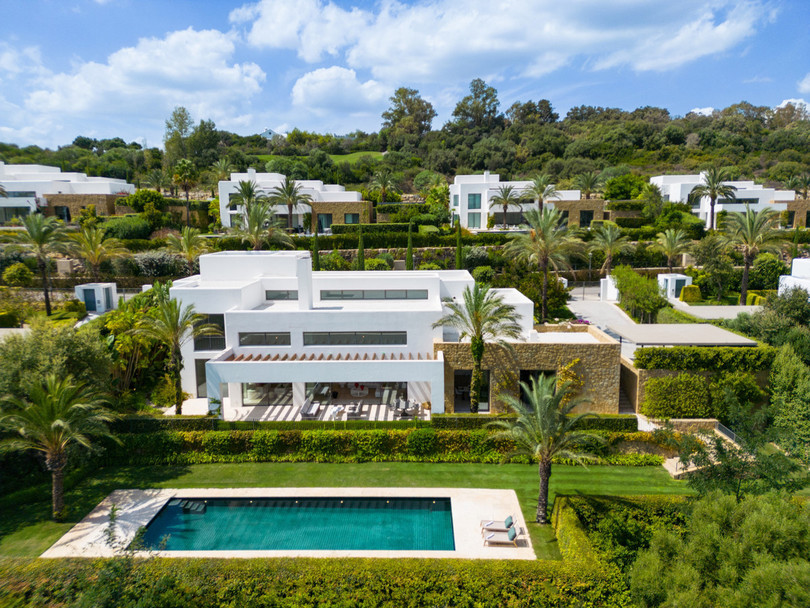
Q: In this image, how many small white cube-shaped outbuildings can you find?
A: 2